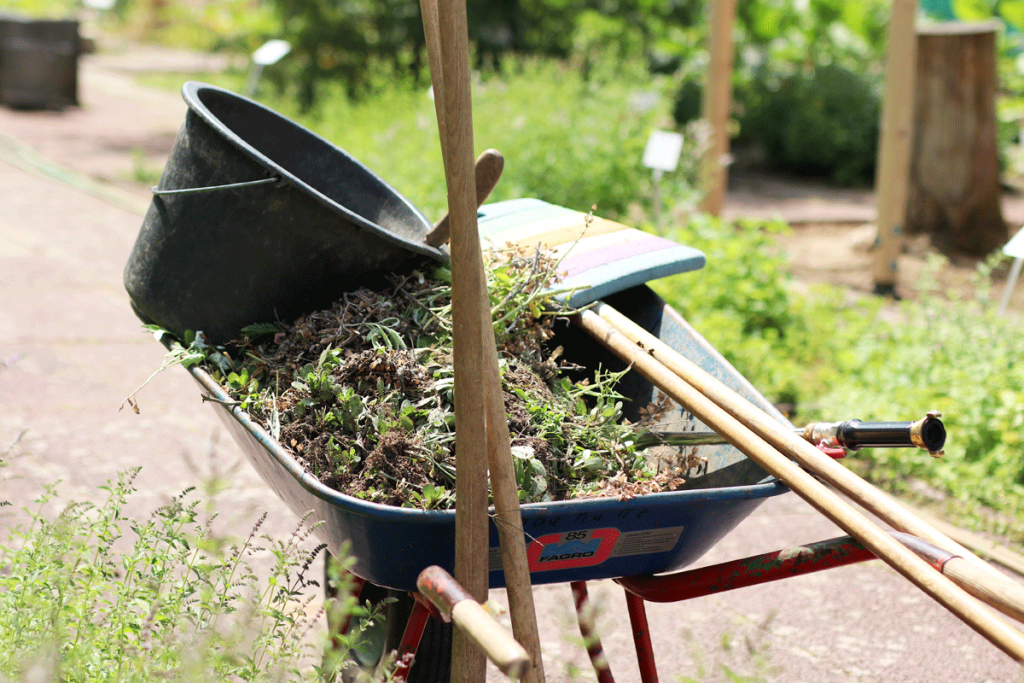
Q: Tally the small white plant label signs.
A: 3